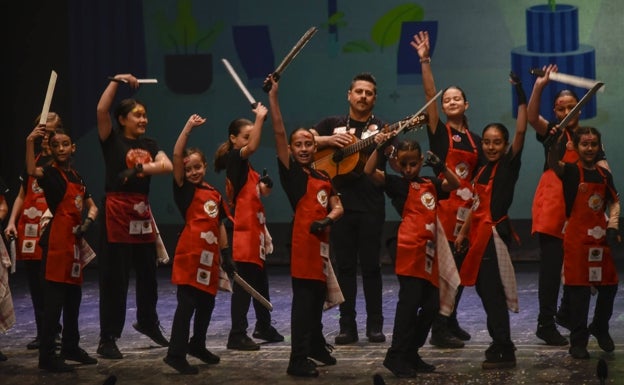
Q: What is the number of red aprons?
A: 11